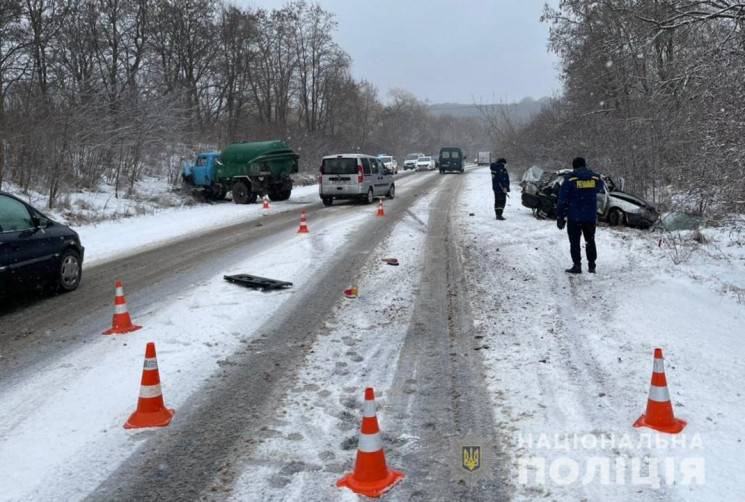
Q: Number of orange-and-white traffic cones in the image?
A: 7